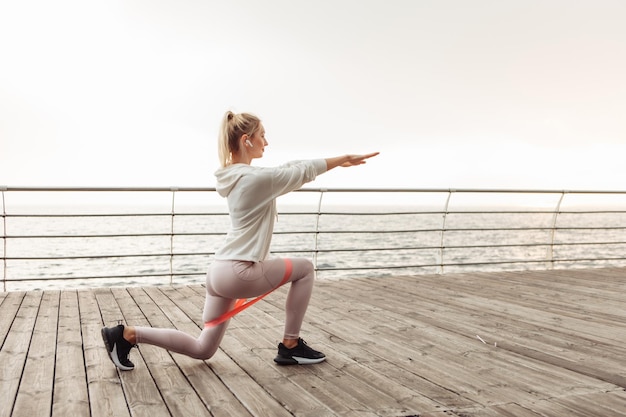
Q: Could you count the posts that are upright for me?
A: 5